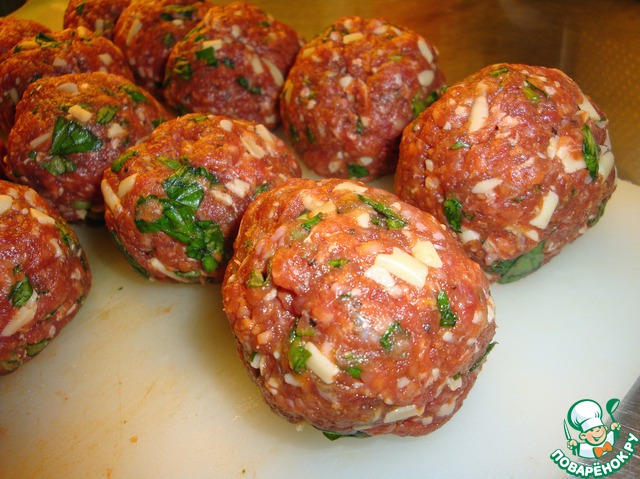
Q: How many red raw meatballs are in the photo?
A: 11